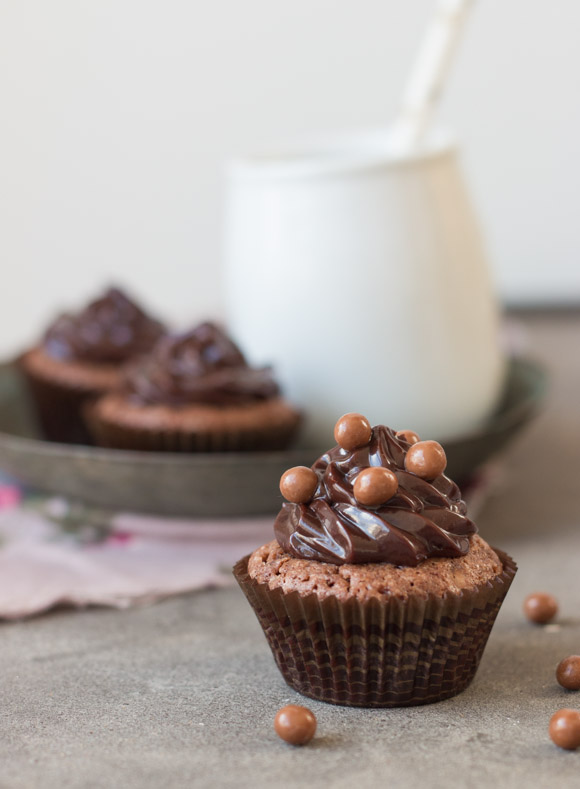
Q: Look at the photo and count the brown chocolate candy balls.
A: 9